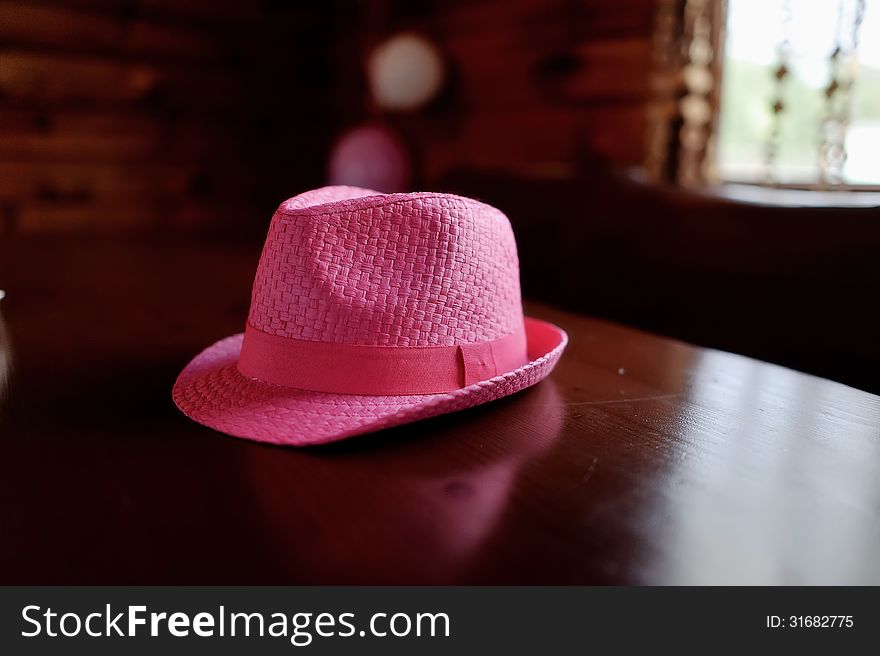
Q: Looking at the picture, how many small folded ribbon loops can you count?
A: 1